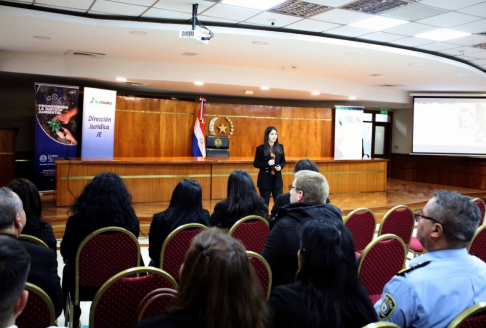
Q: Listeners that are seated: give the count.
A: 11